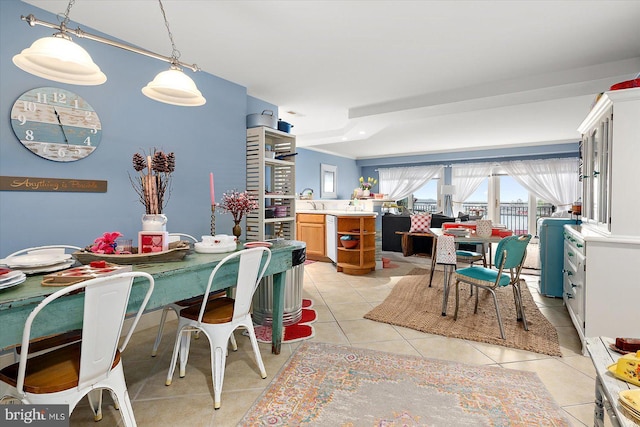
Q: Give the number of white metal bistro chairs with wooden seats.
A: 4